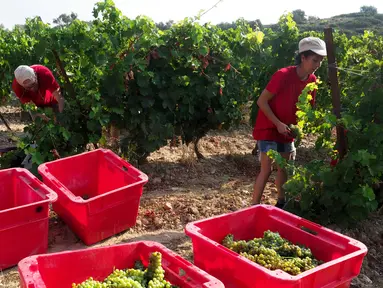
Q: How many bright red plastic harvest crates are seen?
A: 4